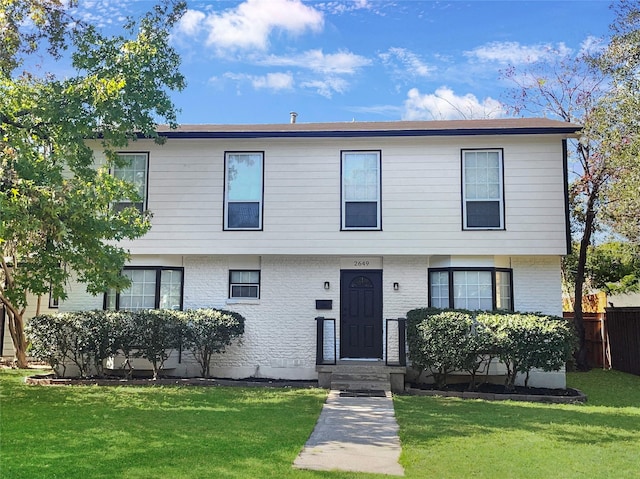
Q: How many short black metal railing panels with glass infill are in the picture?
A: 2